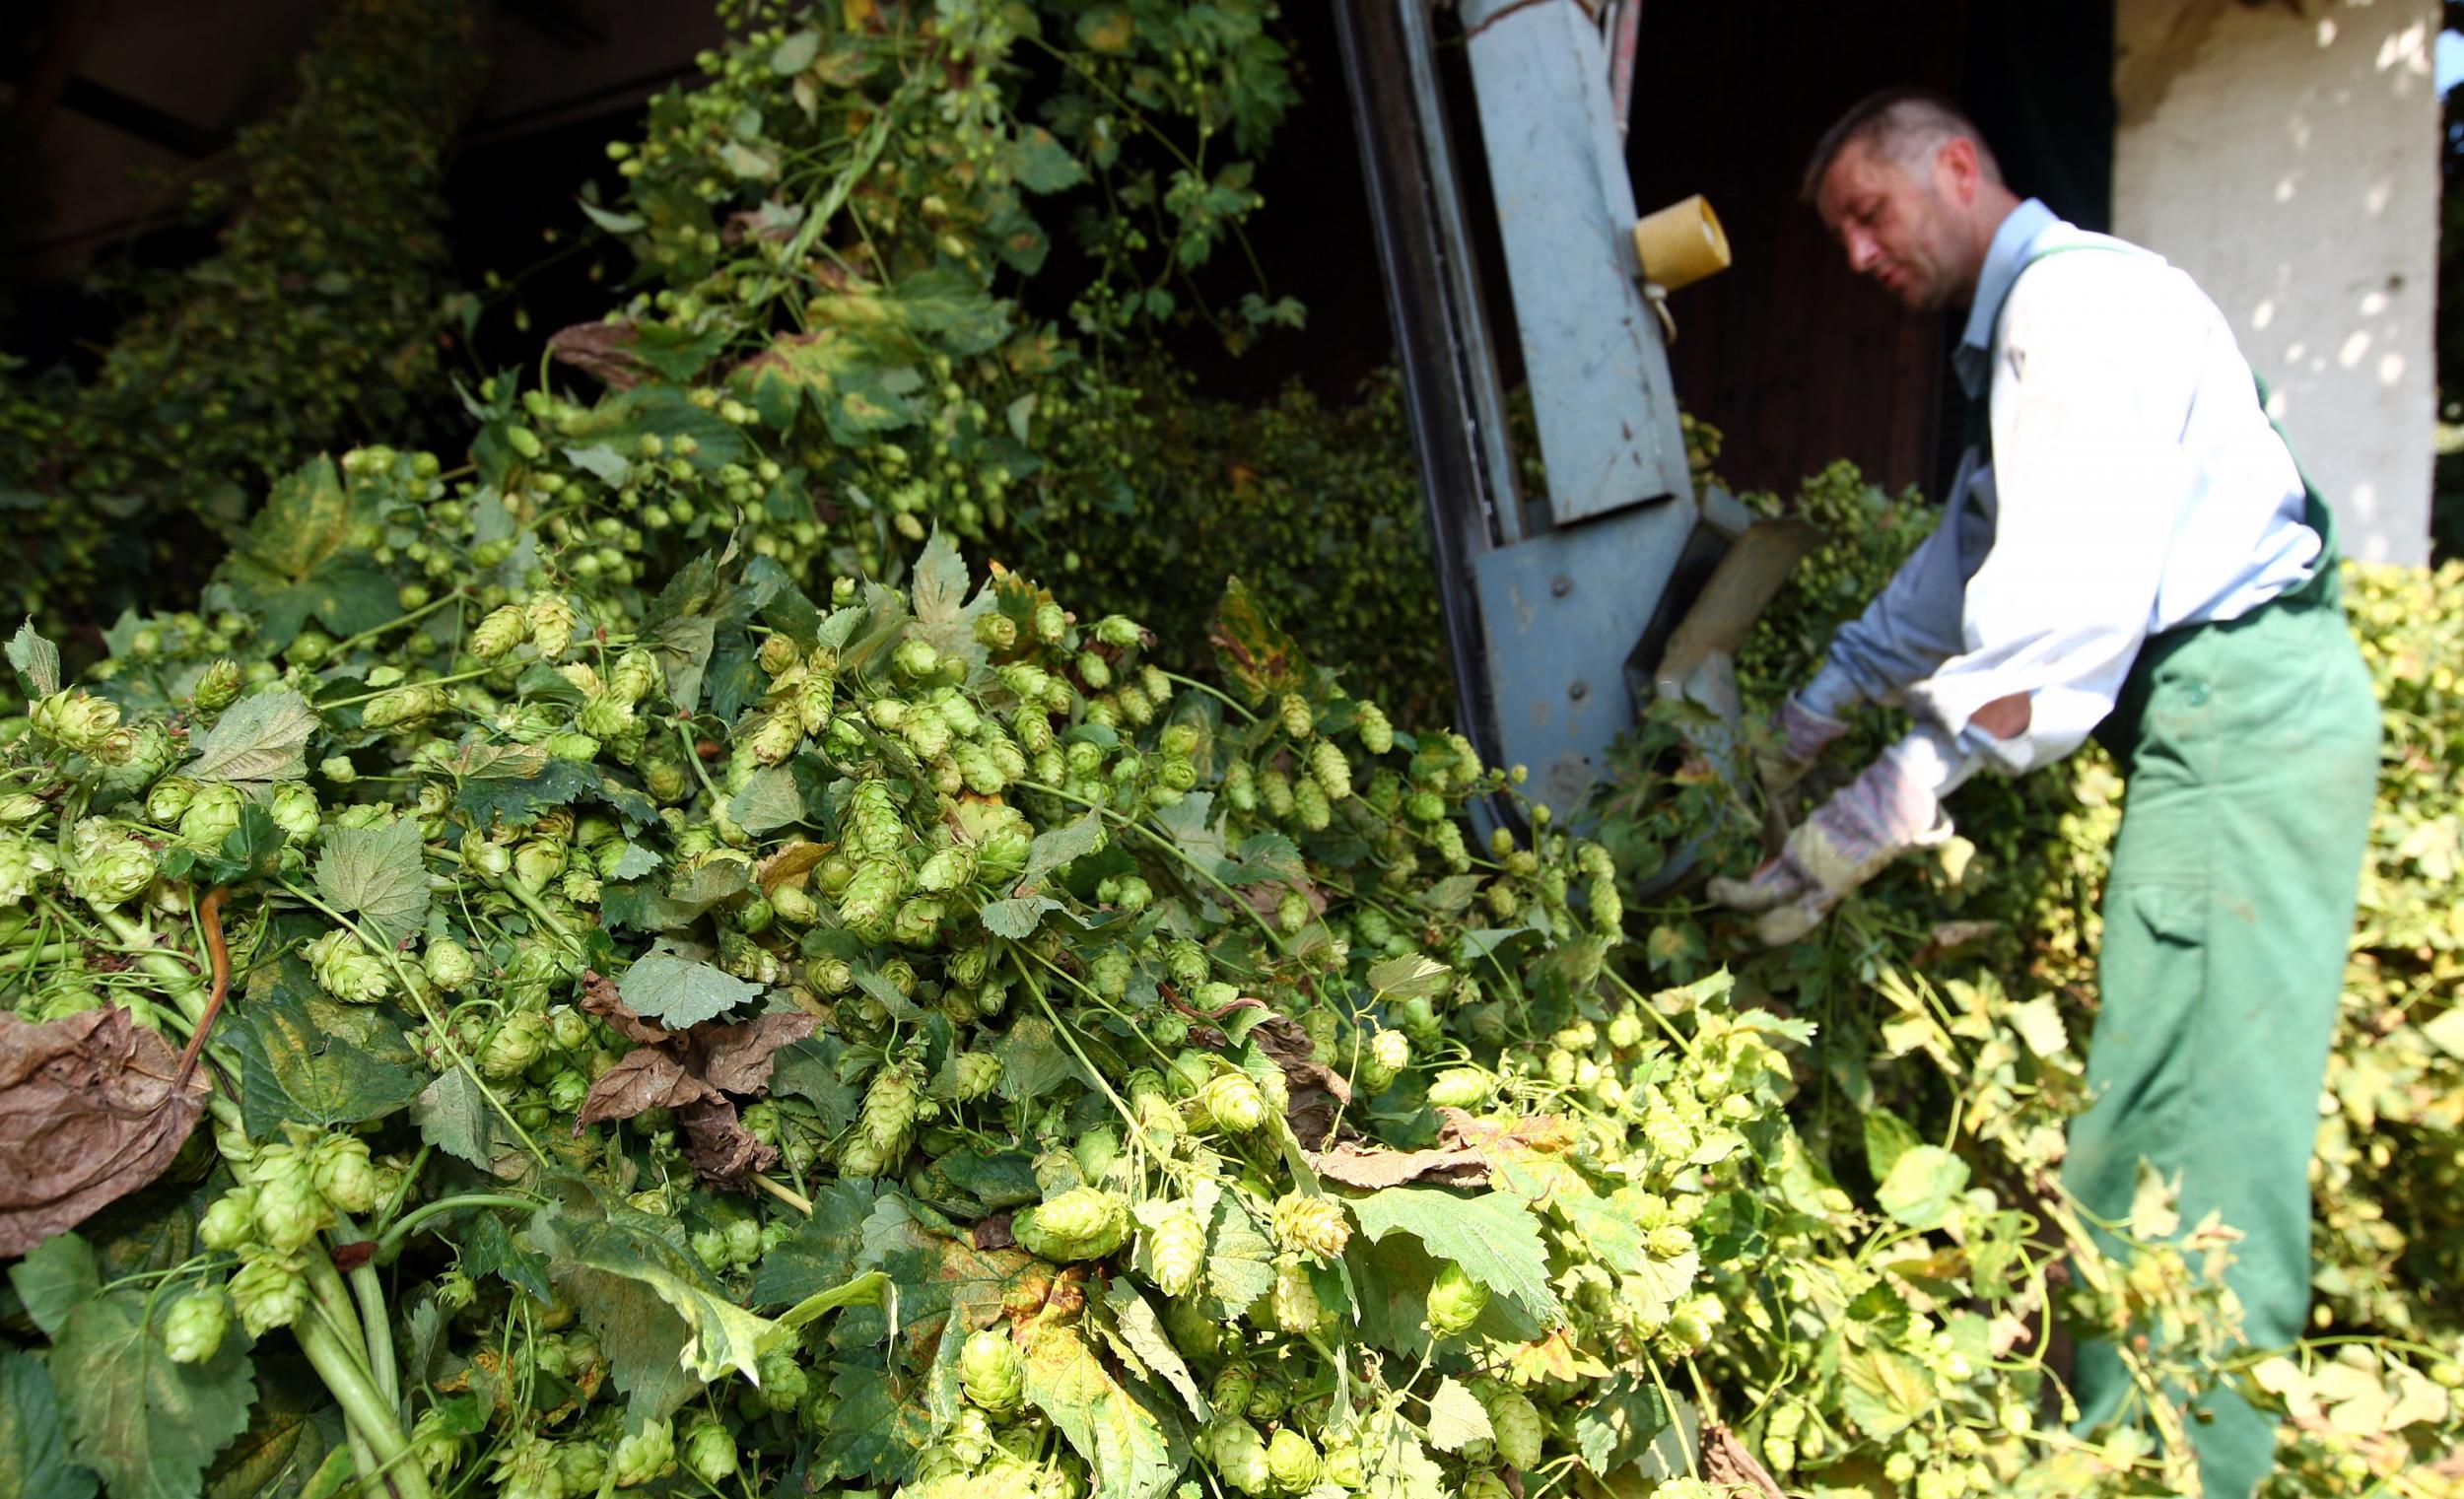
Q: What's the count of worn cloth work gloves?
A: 2